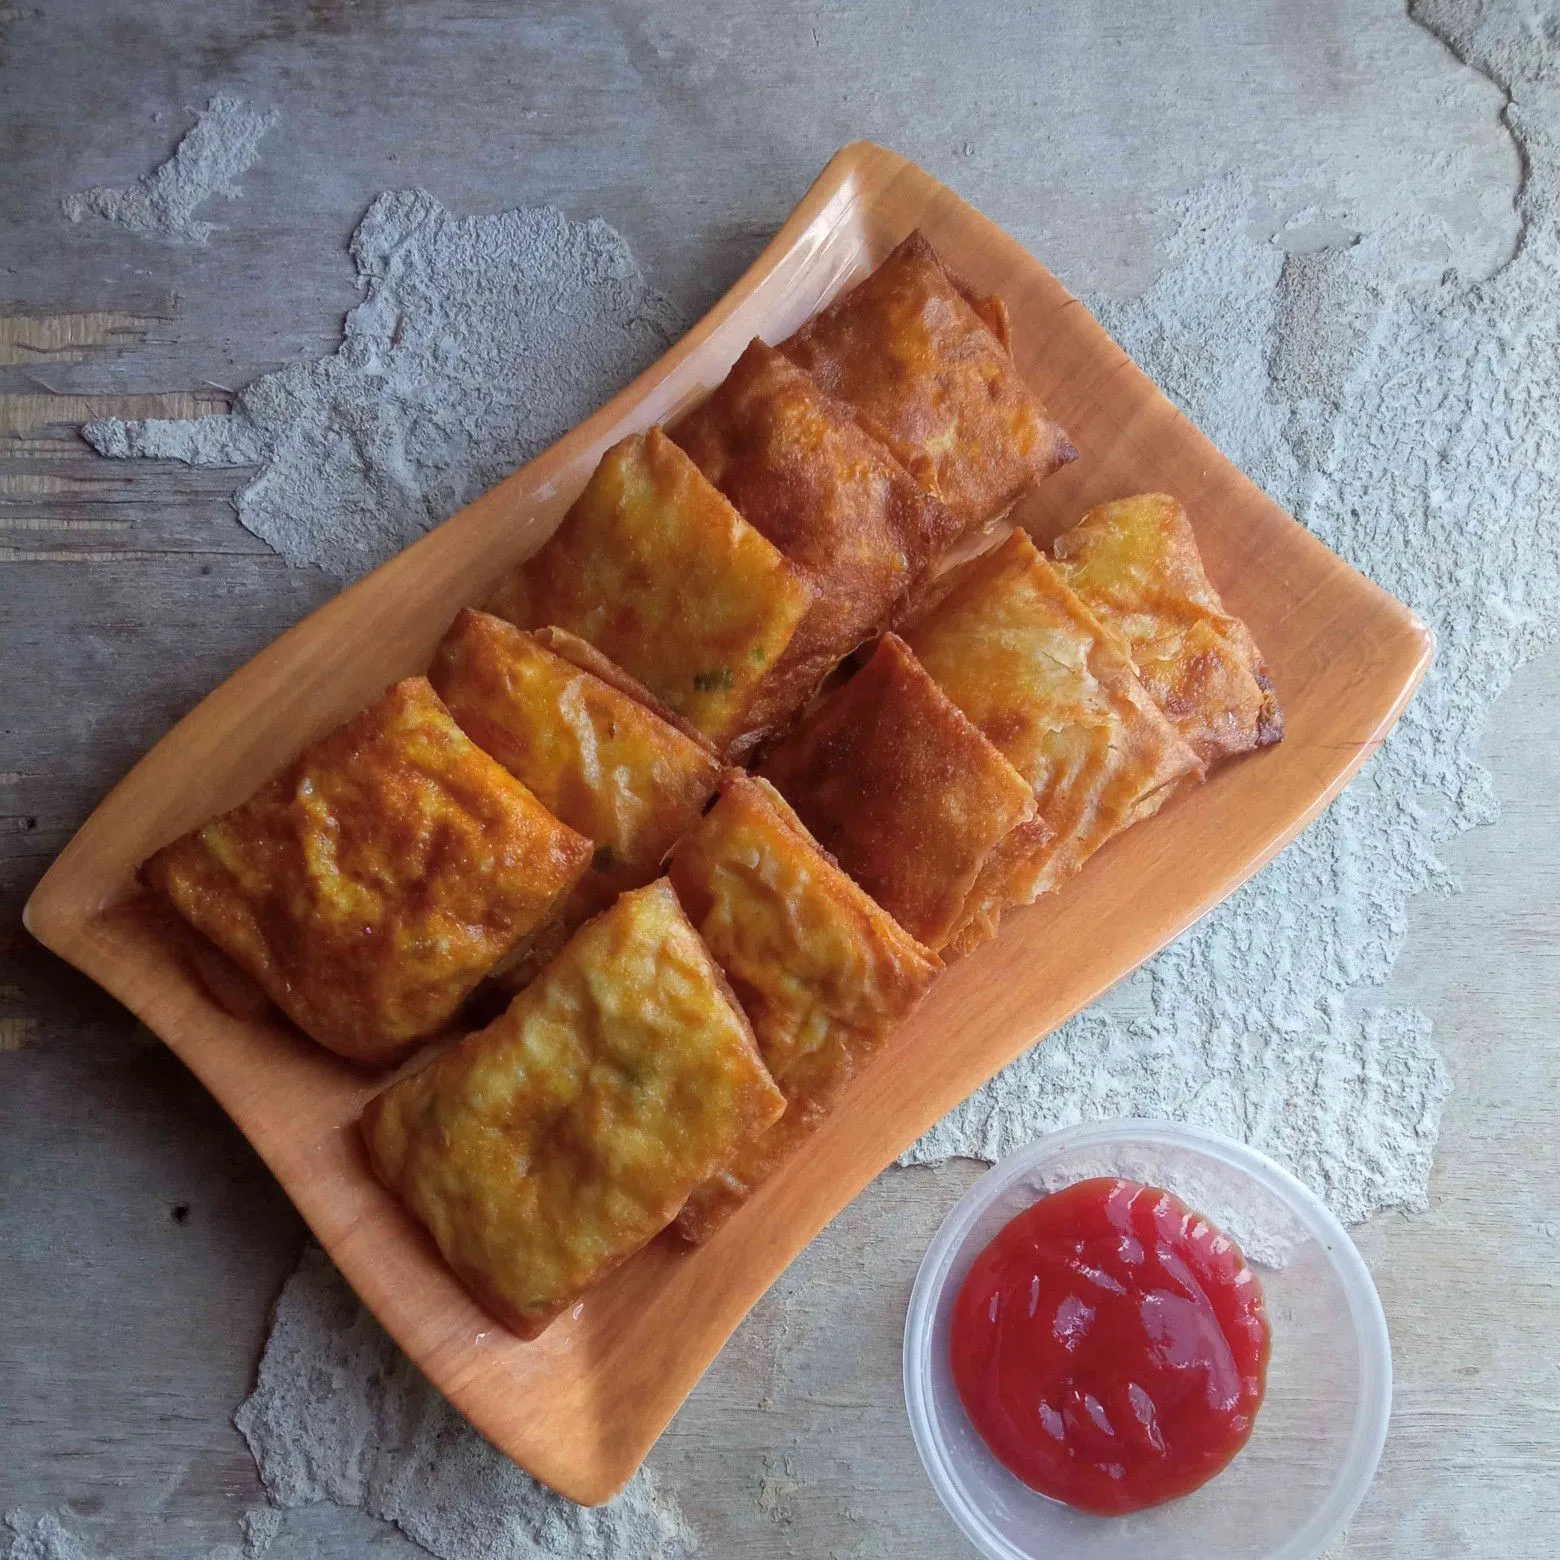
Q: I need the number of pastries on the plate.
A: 10